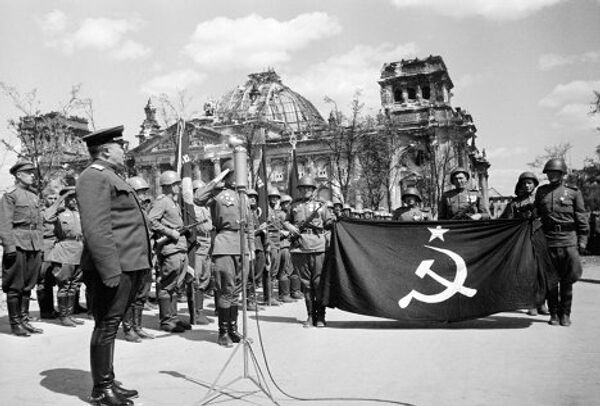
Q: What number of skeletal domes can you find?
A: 1